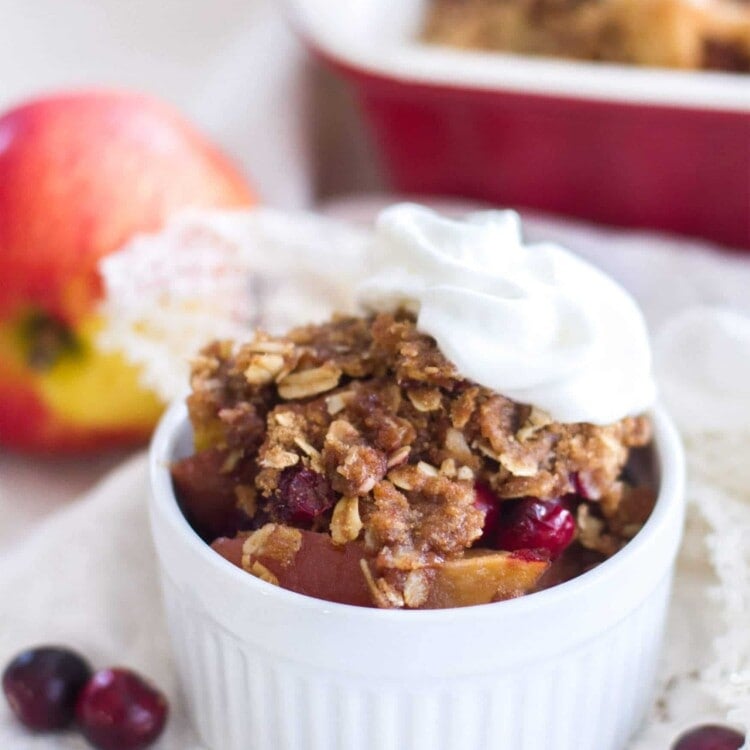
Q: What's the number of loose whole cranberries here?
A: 3